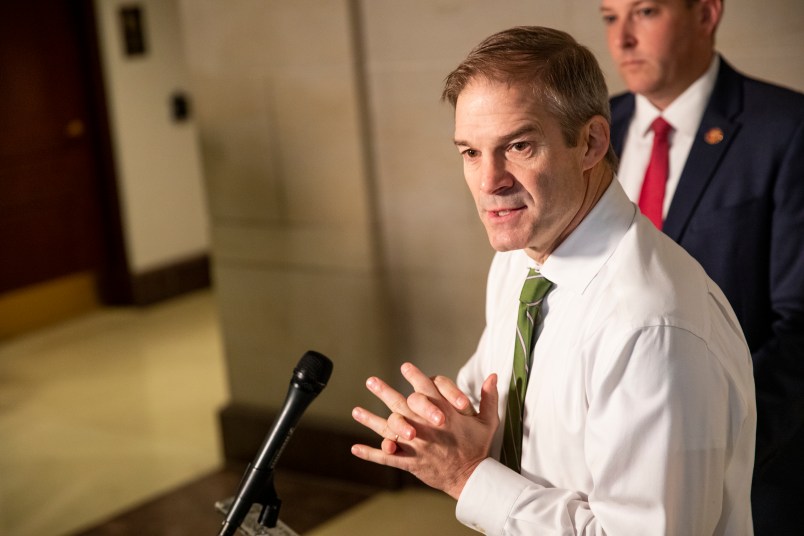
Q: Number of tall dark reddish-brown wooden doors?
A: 1